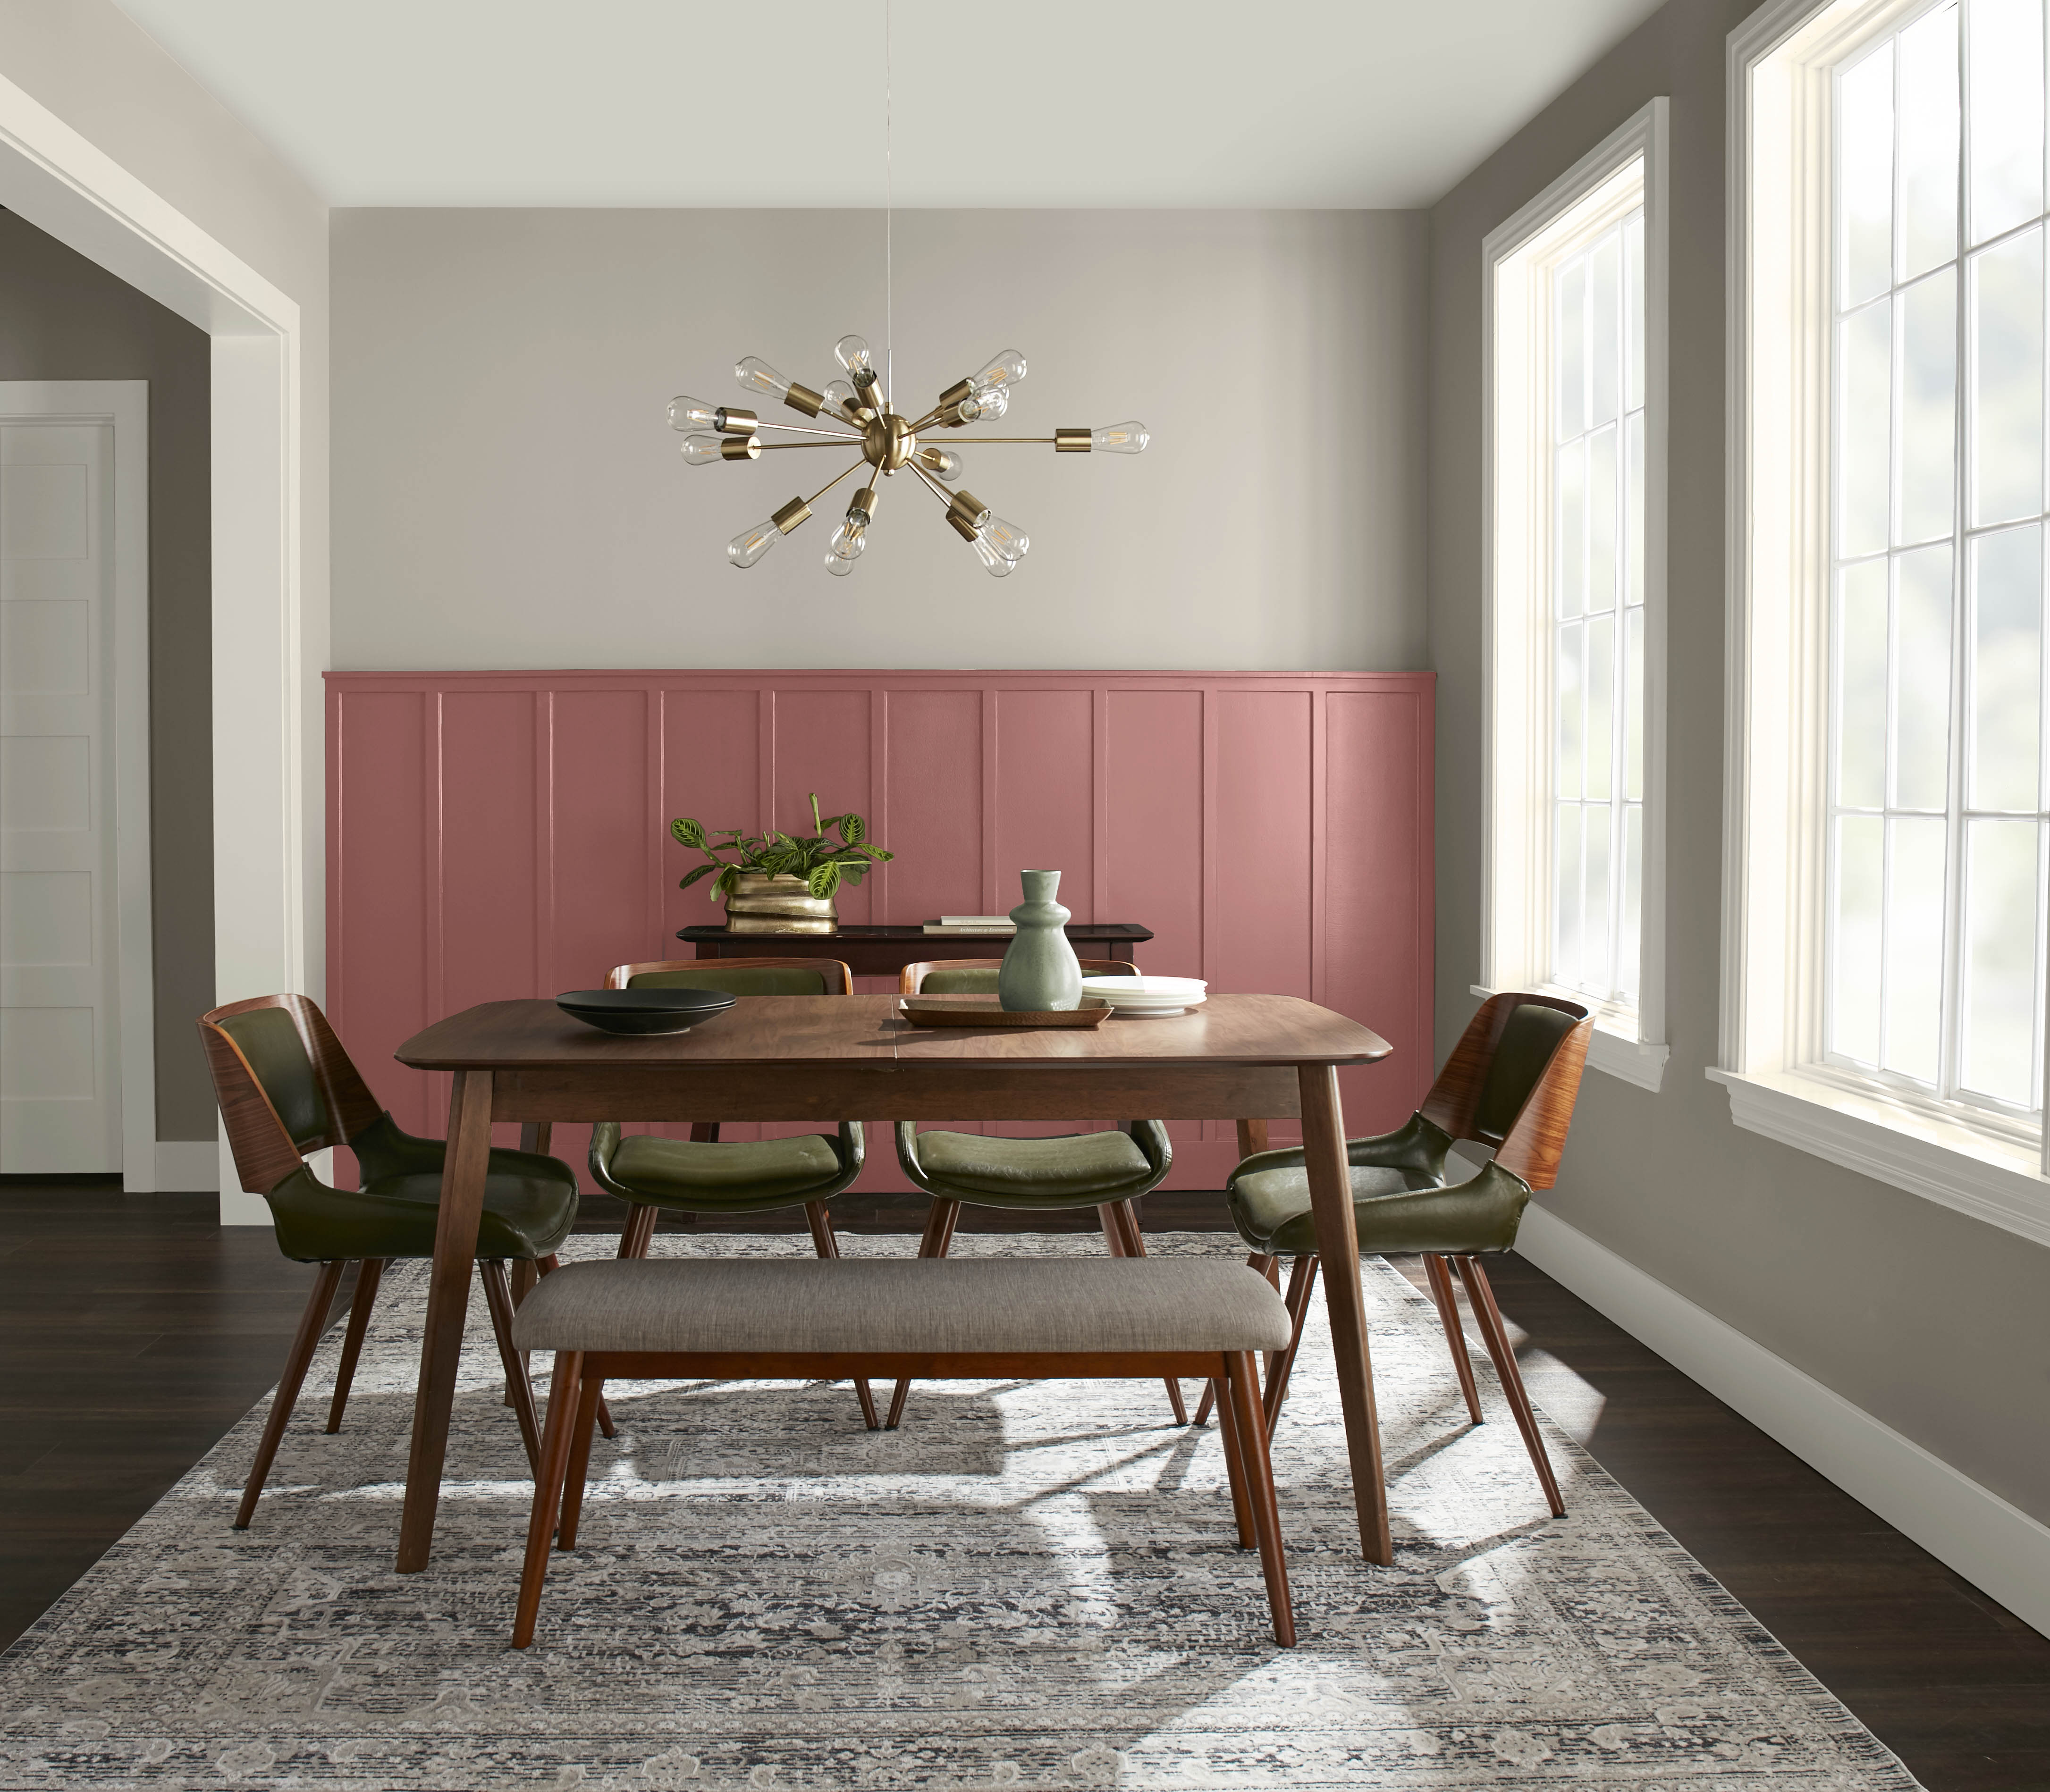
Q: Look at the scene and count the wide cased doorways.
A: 1